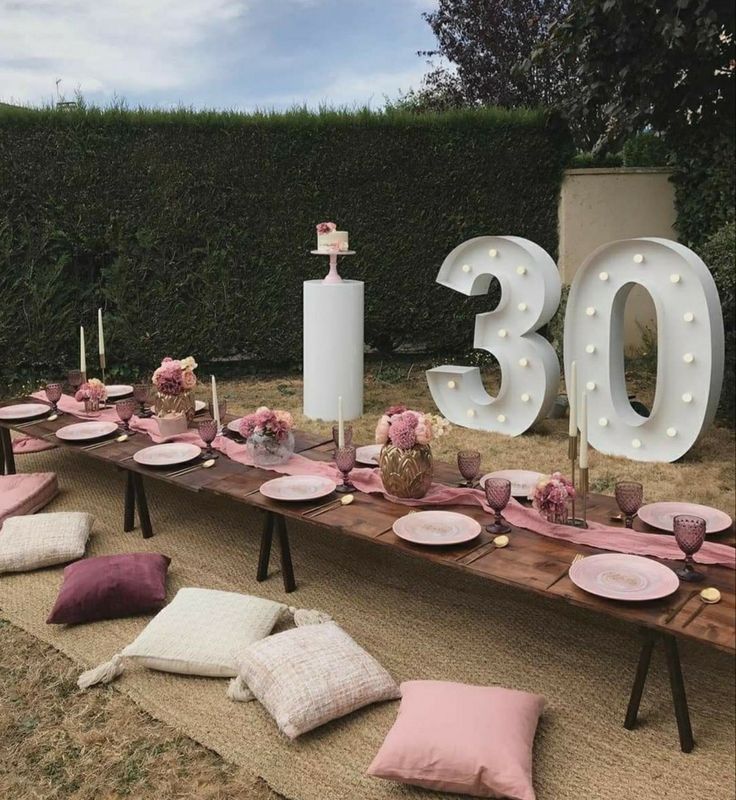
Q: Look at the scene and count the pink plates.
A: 12